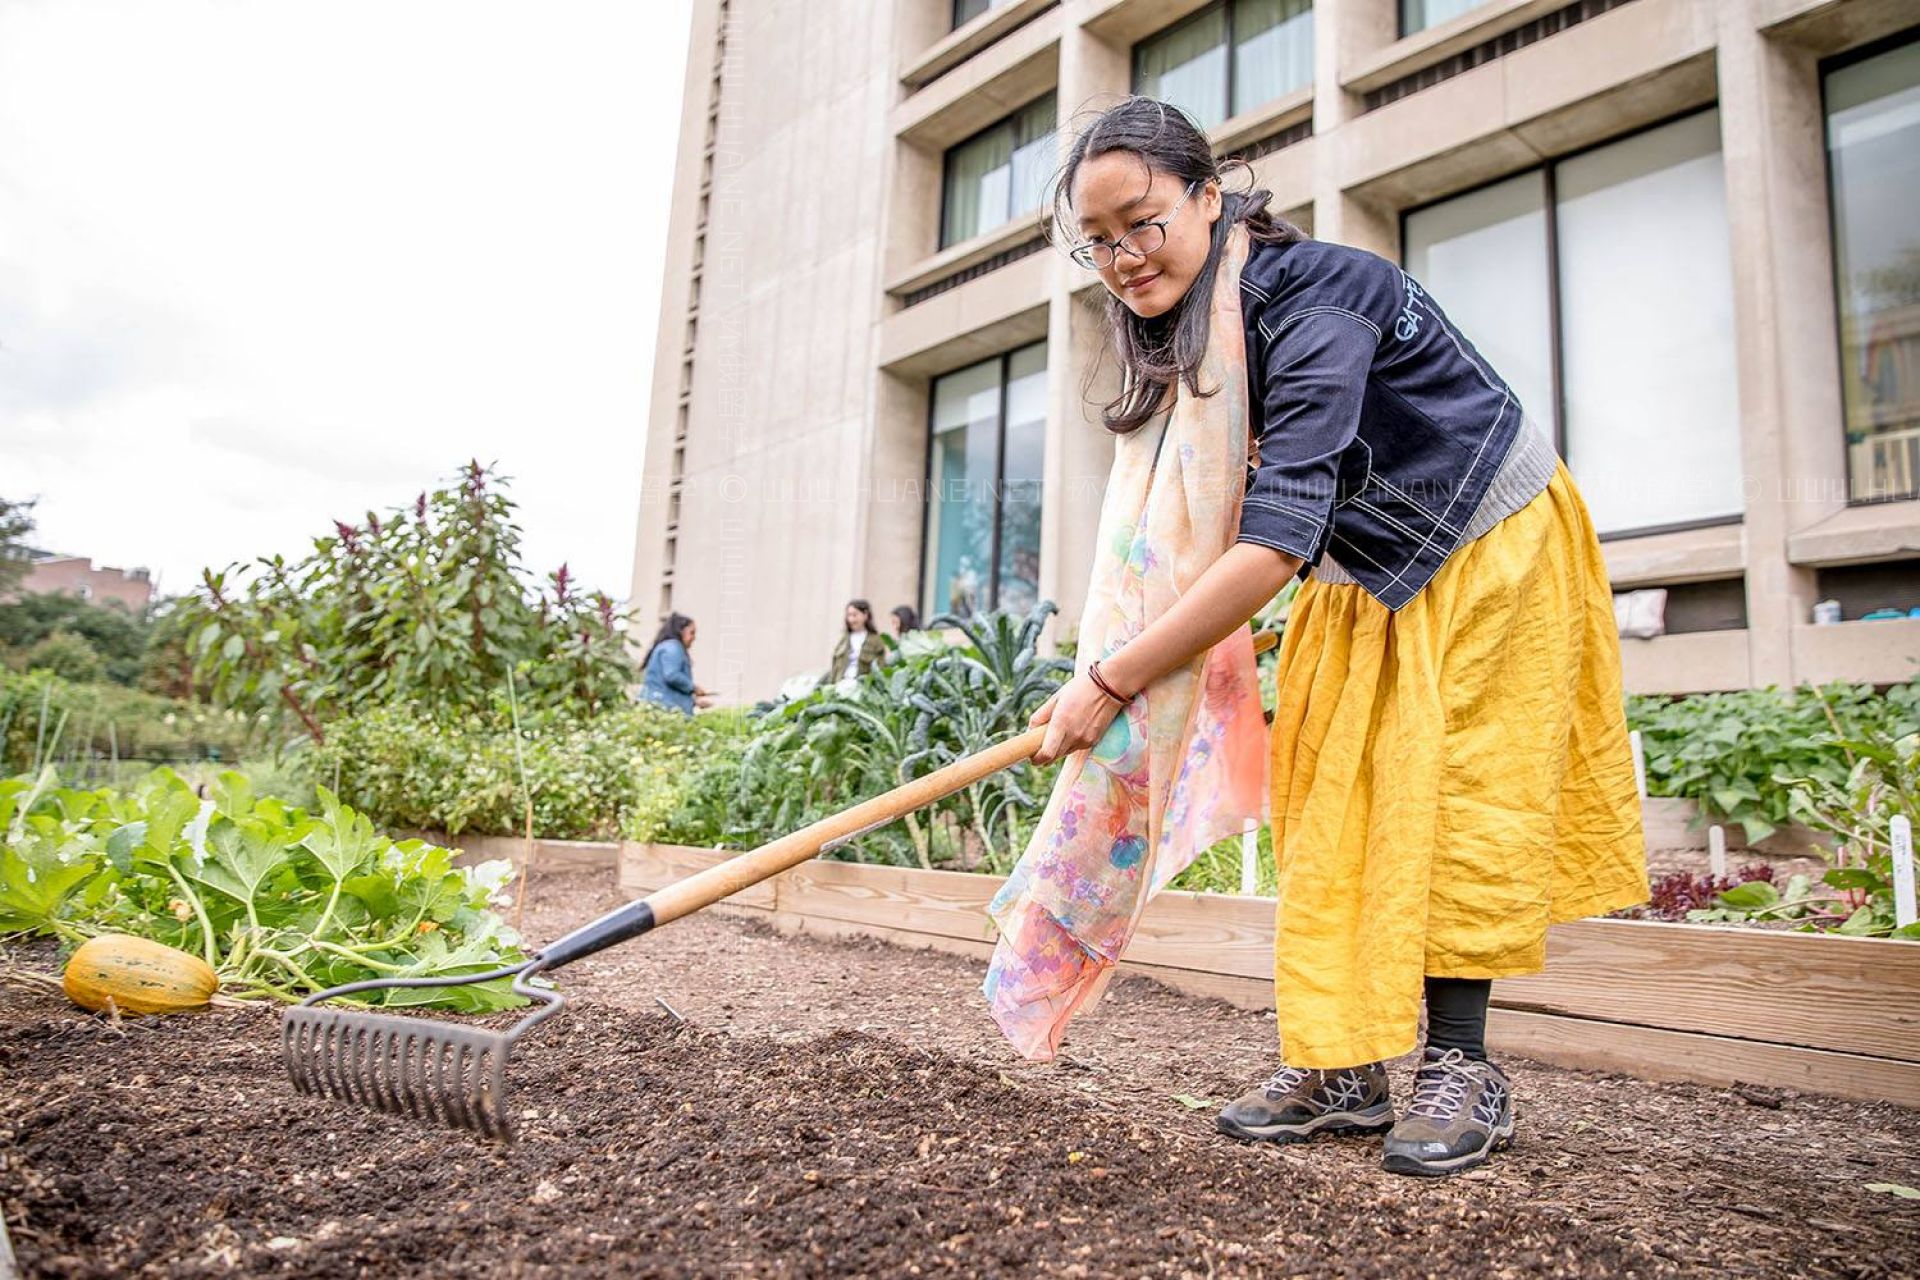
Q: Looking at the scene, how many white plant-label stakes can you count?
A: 4